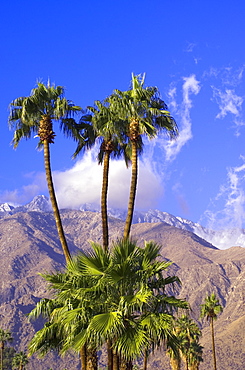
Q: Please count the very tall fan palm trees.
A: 3